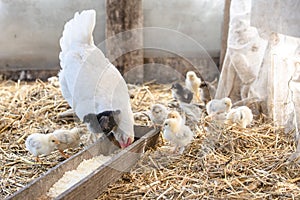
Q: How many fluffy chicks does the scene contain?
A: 11